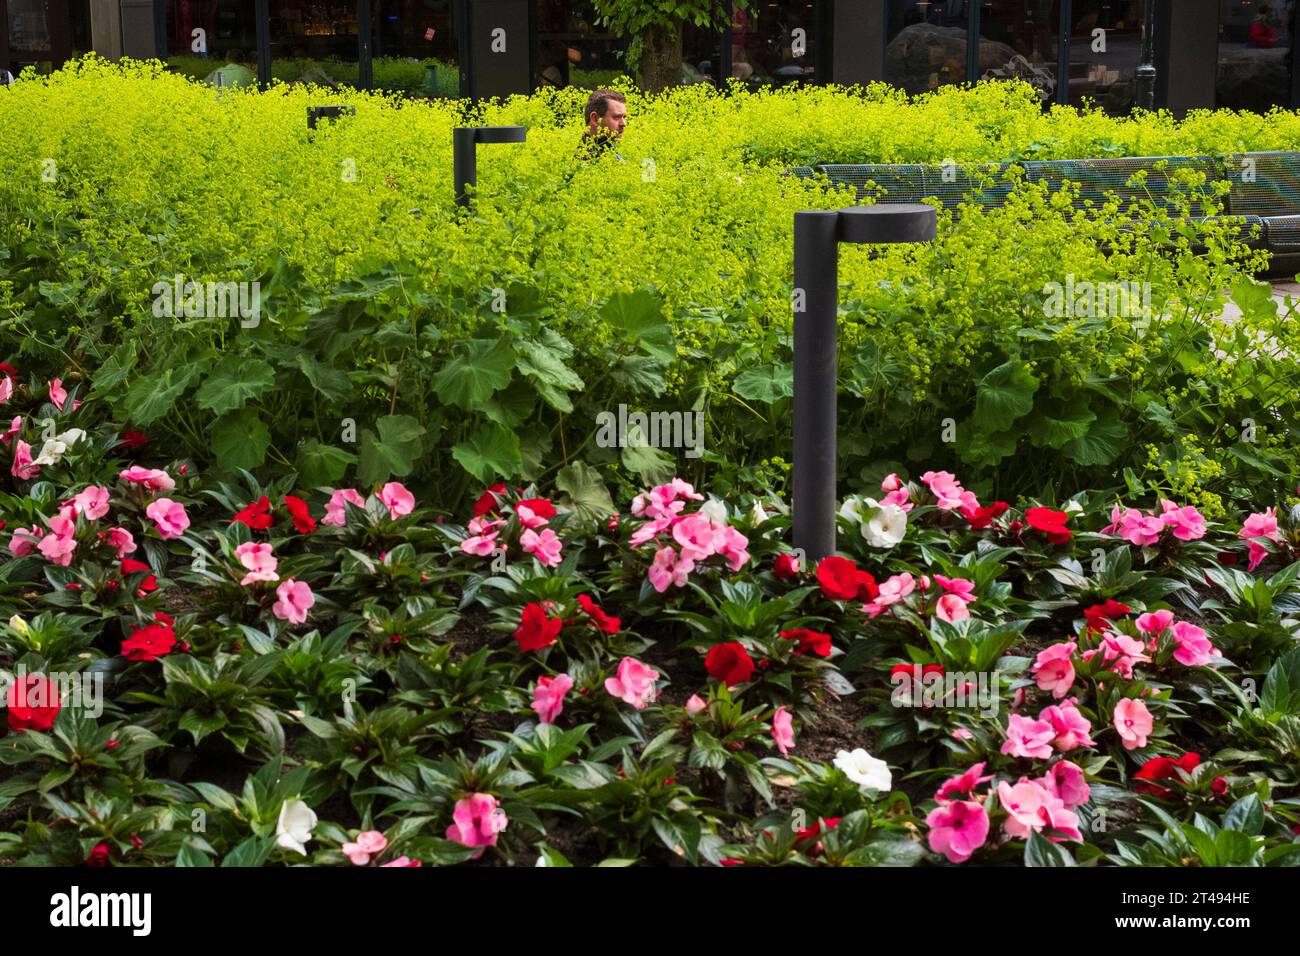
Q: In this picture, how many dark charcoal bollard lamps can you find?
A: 3